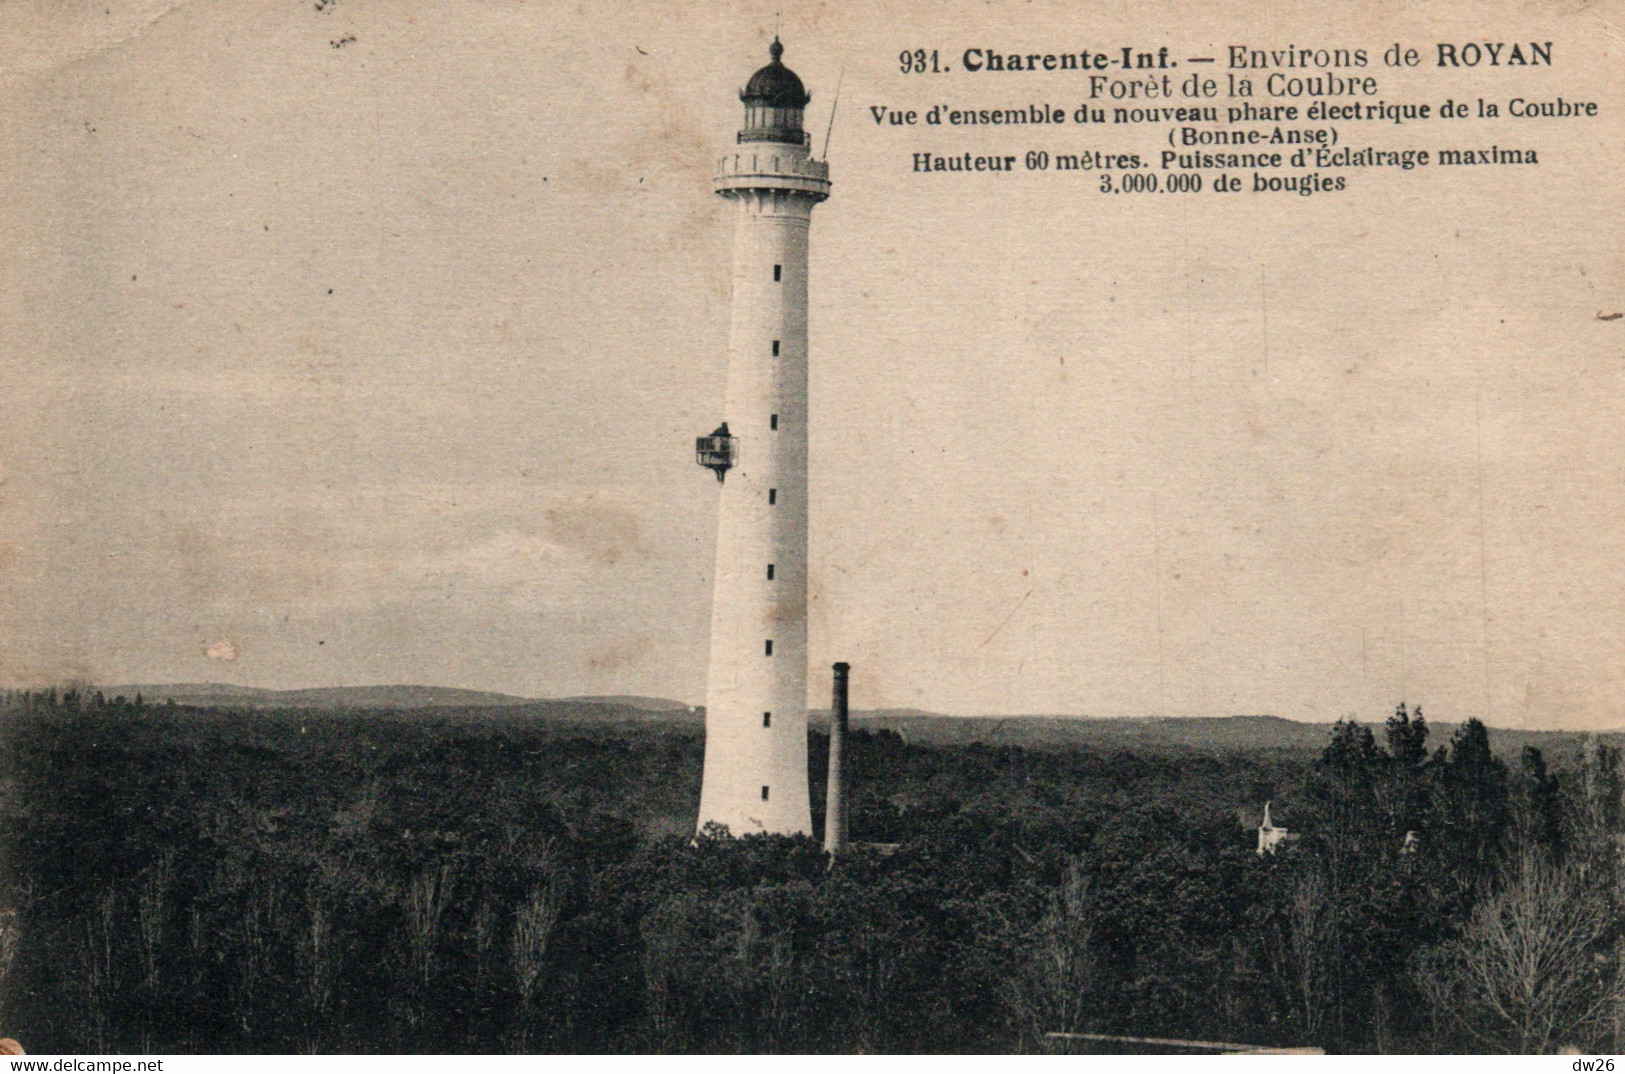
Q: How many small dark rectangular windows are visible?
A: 8